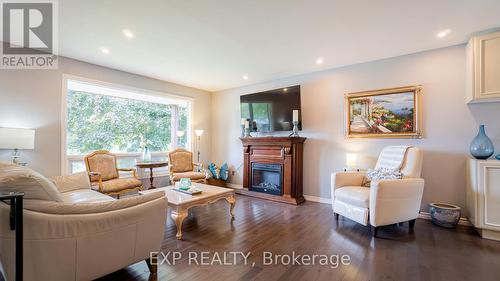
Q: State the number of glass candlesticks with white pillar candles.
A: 3